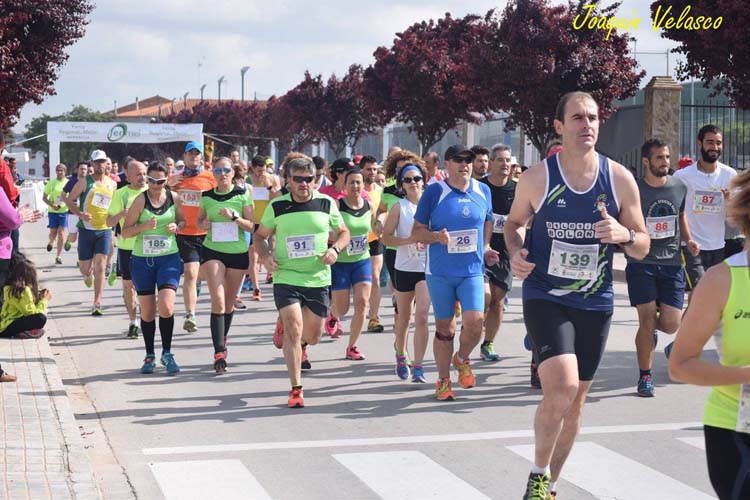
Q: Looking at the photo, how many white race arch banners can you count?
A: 1